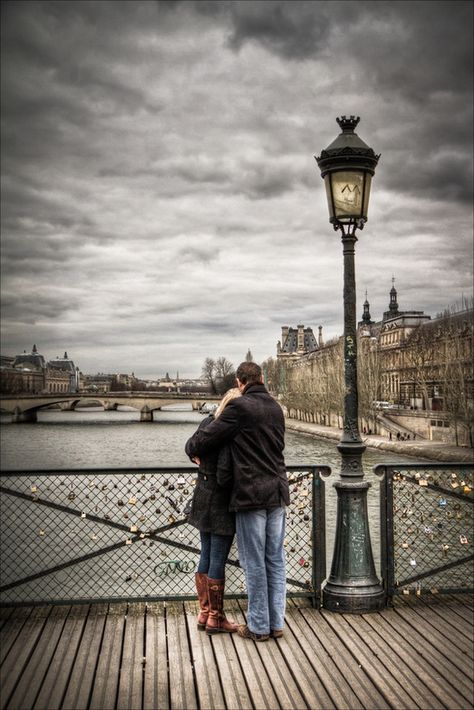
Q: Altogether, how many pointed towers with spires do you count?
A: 2